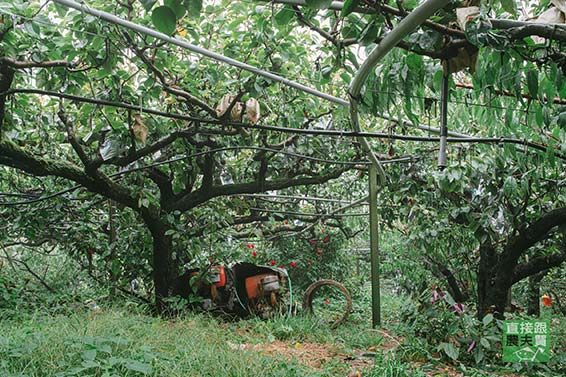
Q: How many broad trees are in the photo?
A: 2